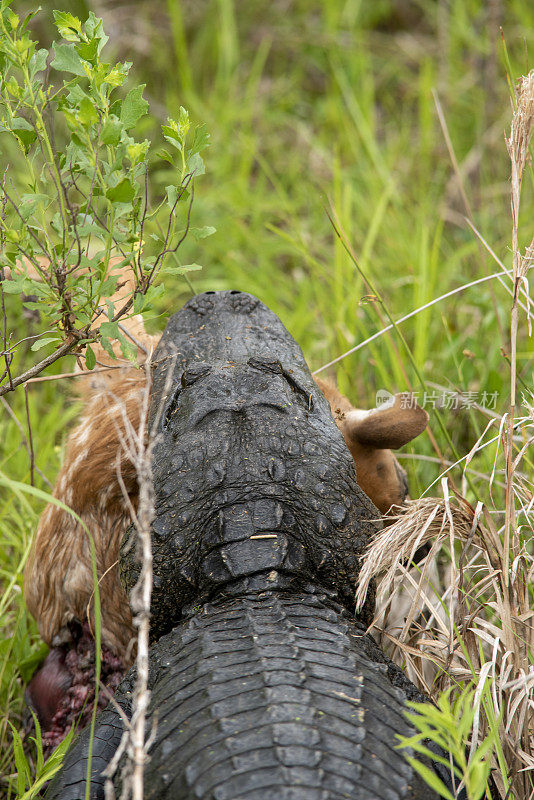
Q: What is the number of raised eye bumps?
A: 2